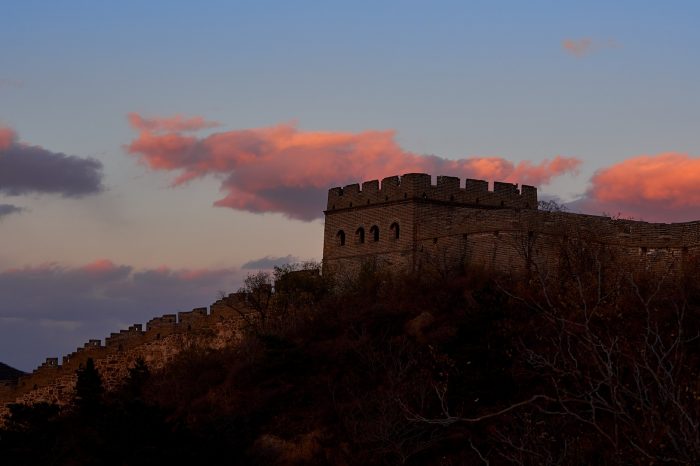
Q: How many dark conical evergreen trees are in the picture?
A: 2